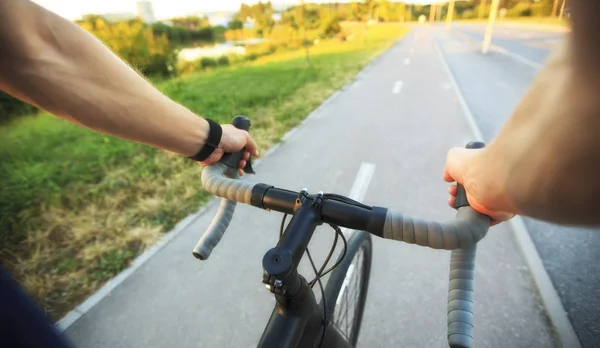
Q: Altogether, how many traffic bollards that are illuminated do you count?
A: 0